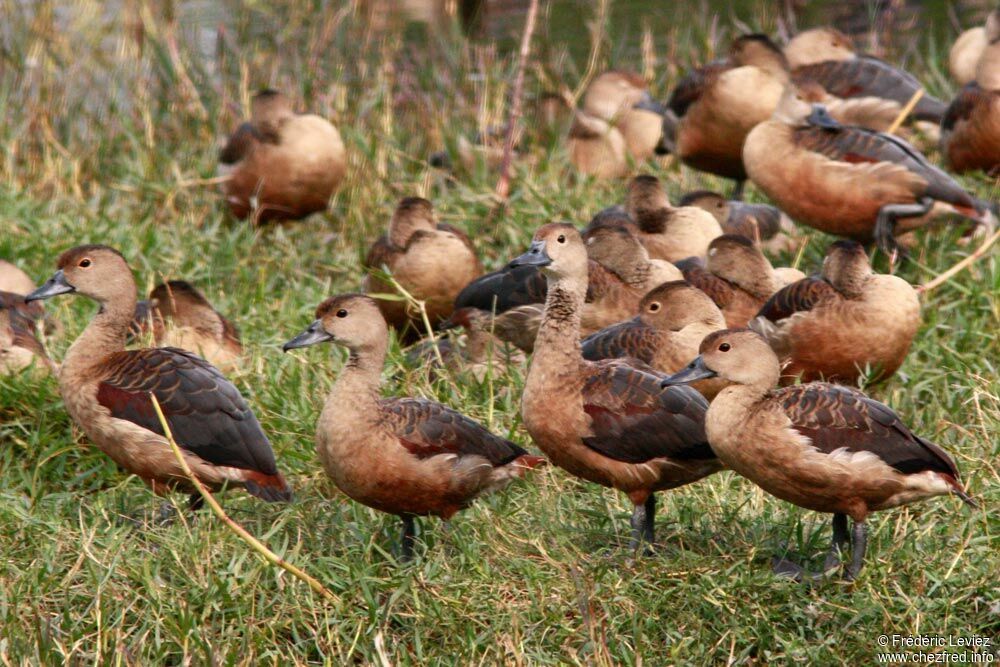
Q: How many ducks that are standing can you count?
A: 6